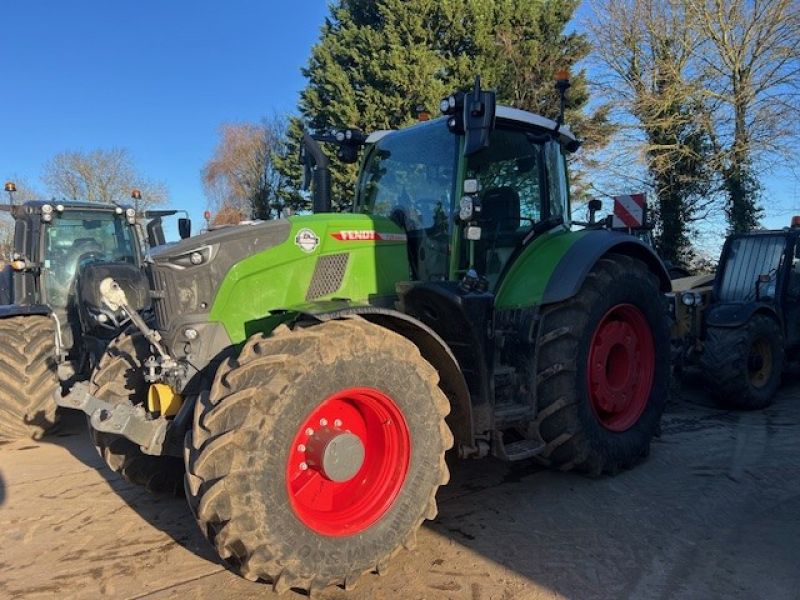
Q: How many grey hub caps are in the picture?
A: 1